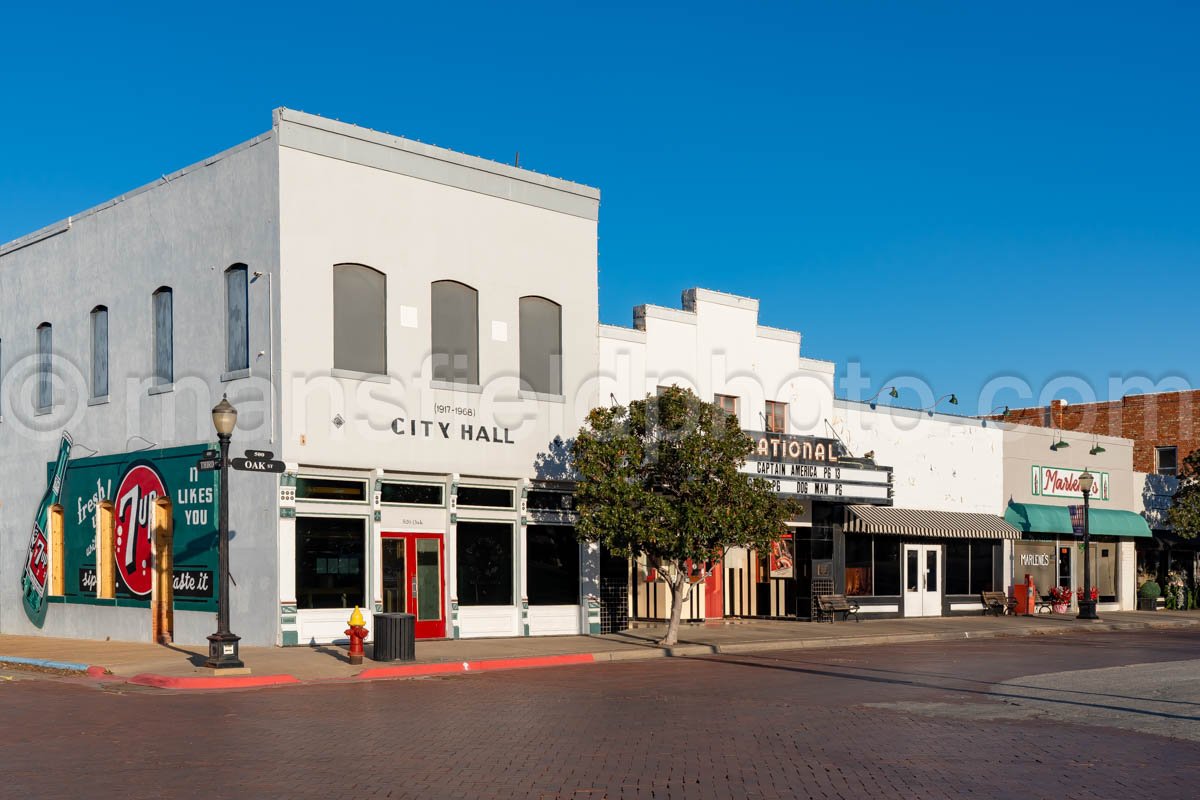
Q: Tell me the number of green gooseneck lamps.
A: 5